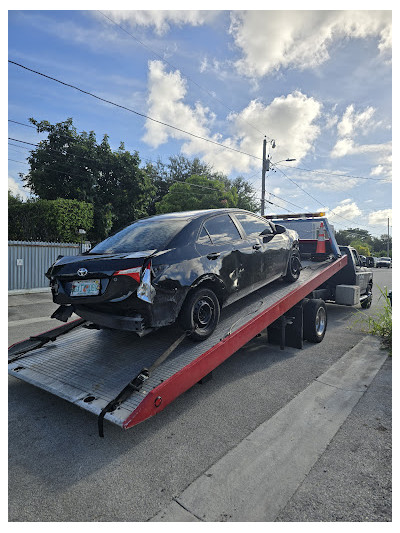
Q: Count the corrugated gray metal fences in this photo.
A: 1